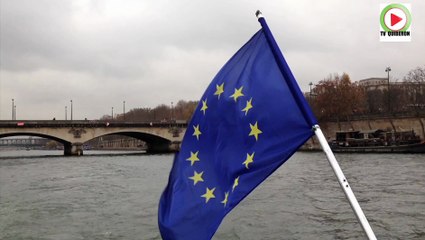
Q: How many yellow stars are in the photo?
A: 12